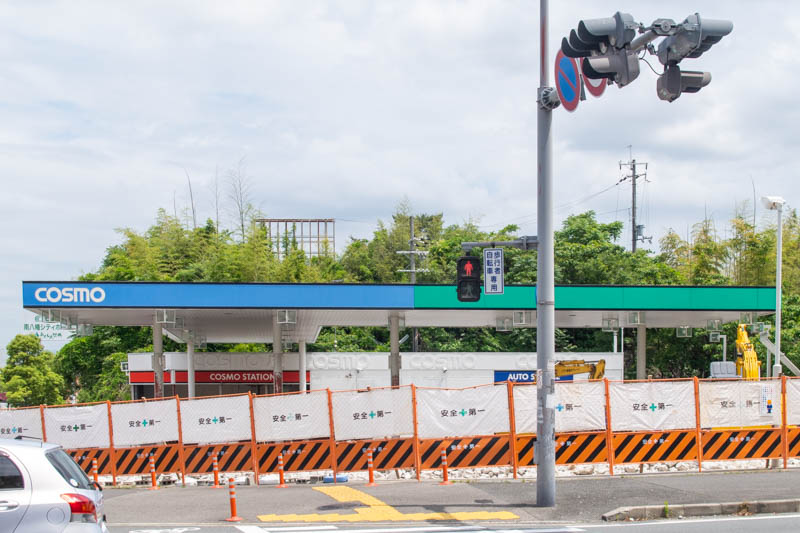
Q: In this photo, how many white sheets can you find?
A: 11